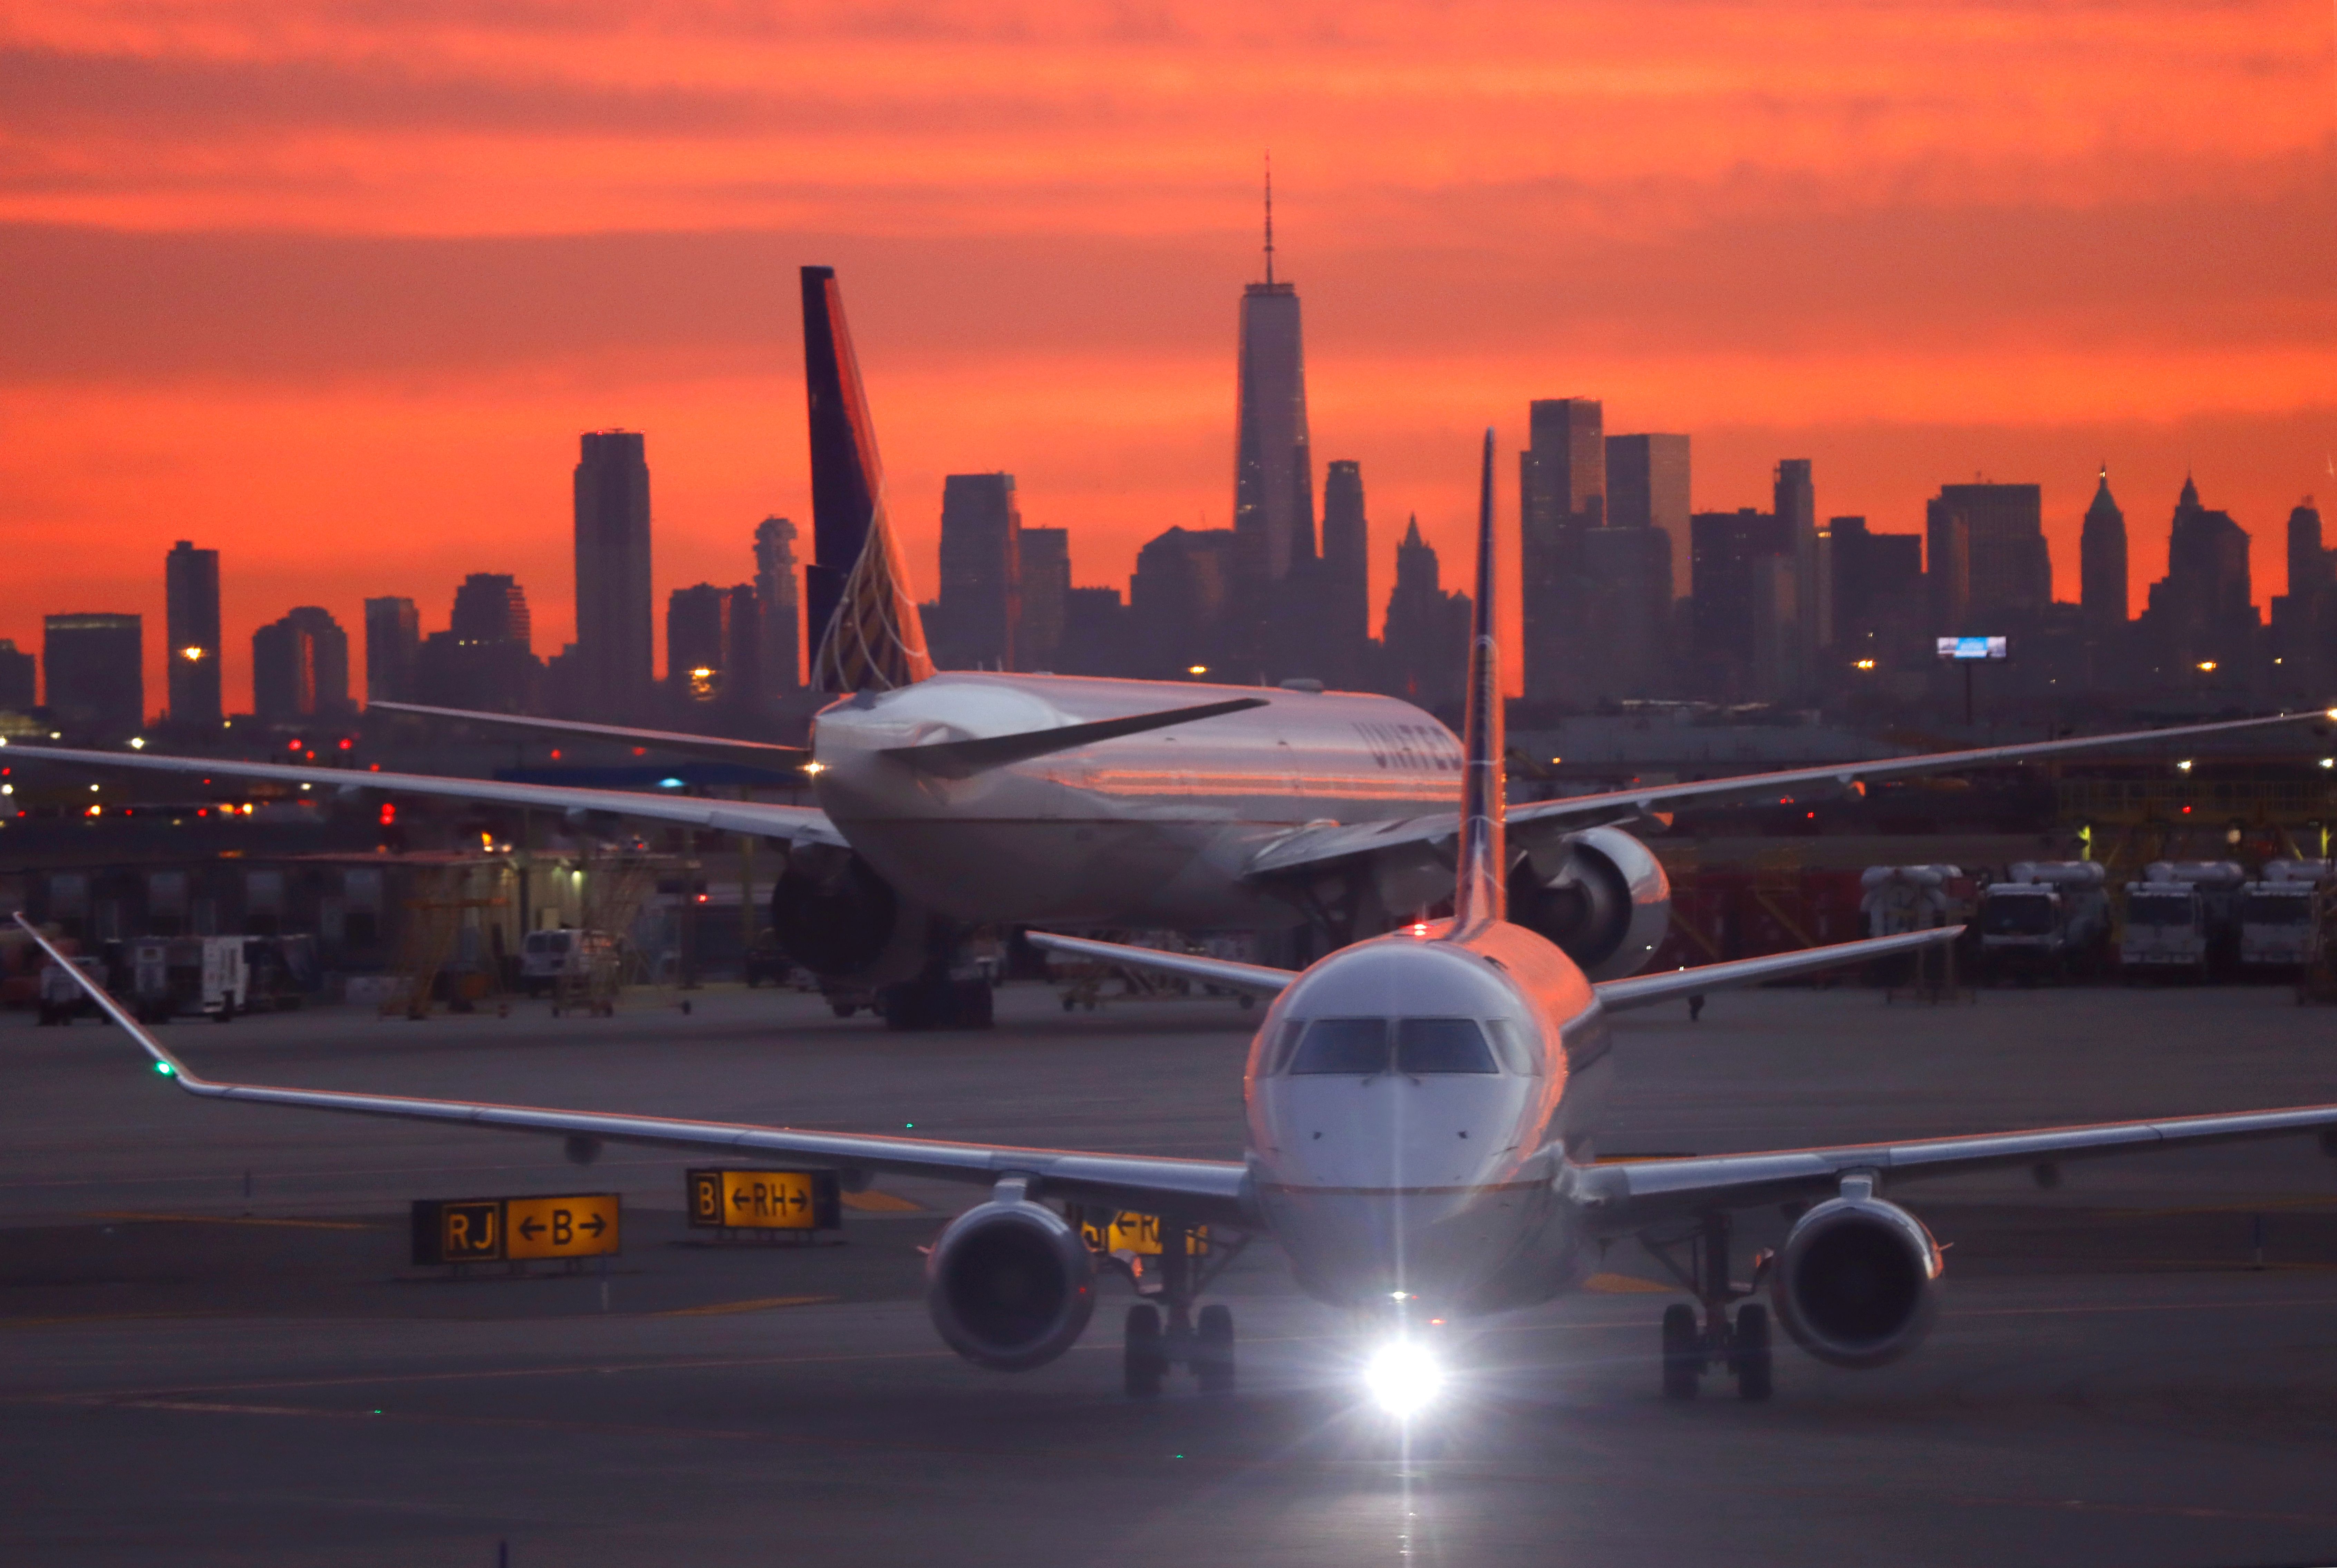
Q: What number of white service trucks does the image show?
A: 4